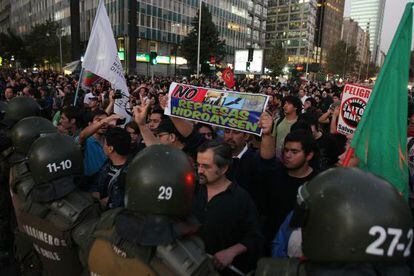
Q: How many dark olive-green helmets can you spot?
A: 5